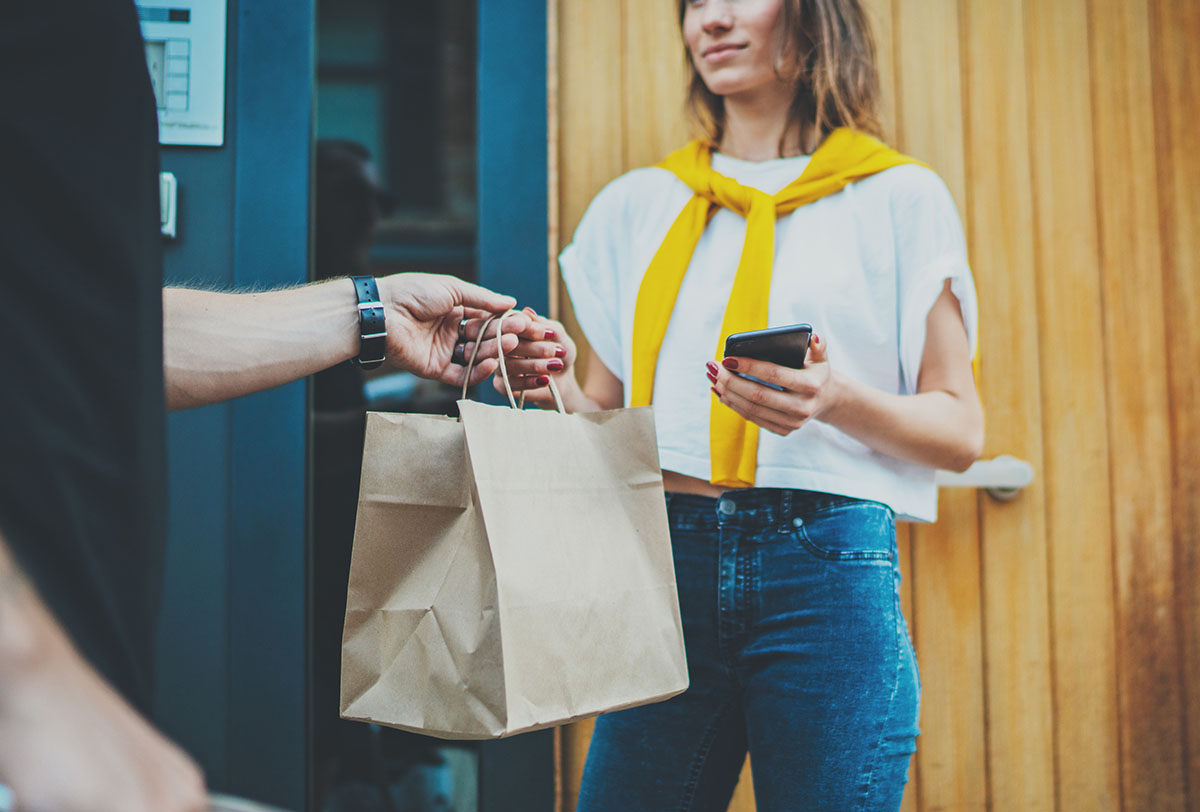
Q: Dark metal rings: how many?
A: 2